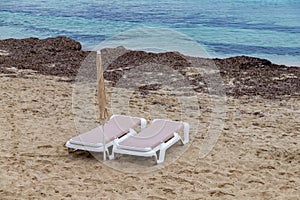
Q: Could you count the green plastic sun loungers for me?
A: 0